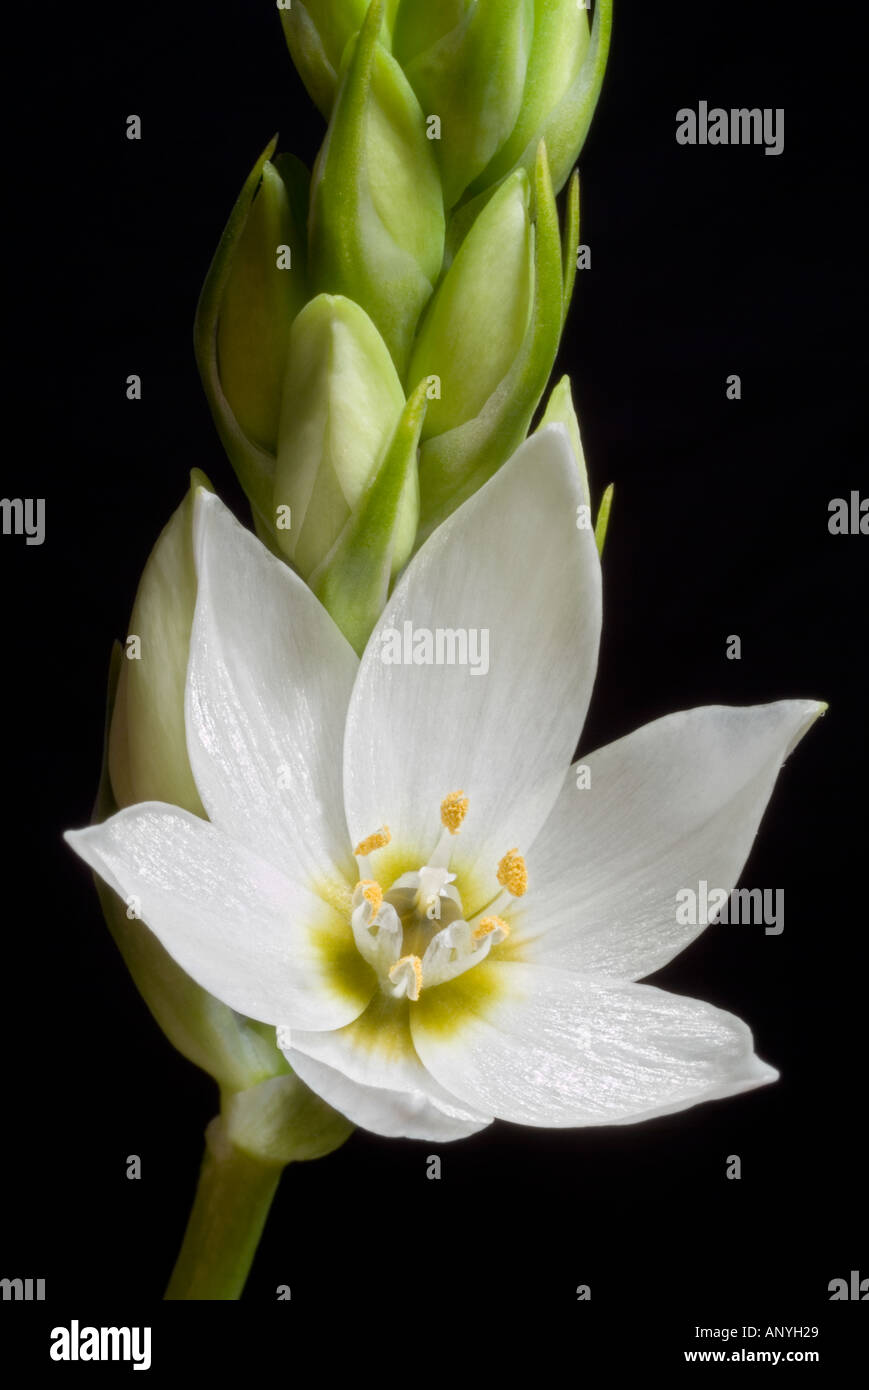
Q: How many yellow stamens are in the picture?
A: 6